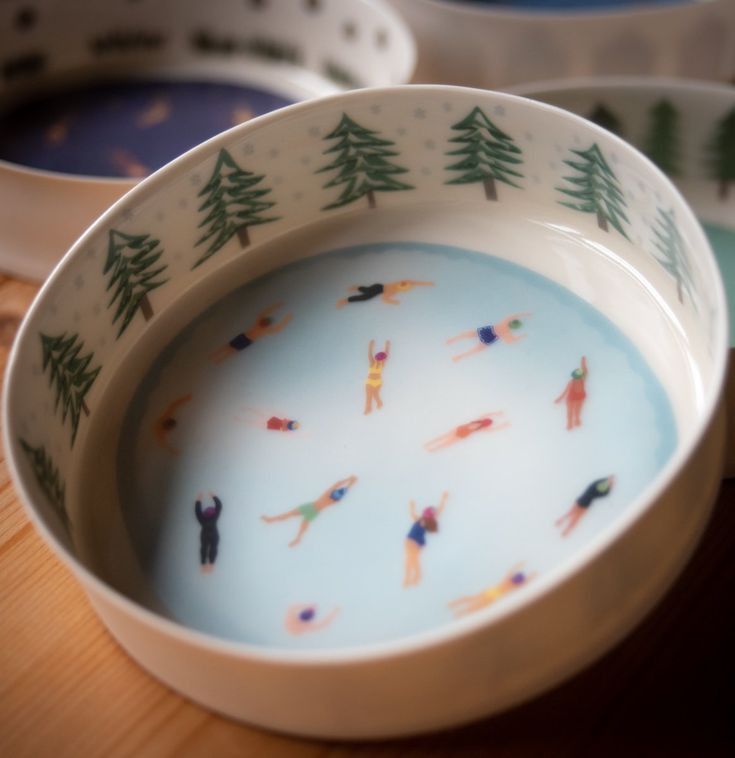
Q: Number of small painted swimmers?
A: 14